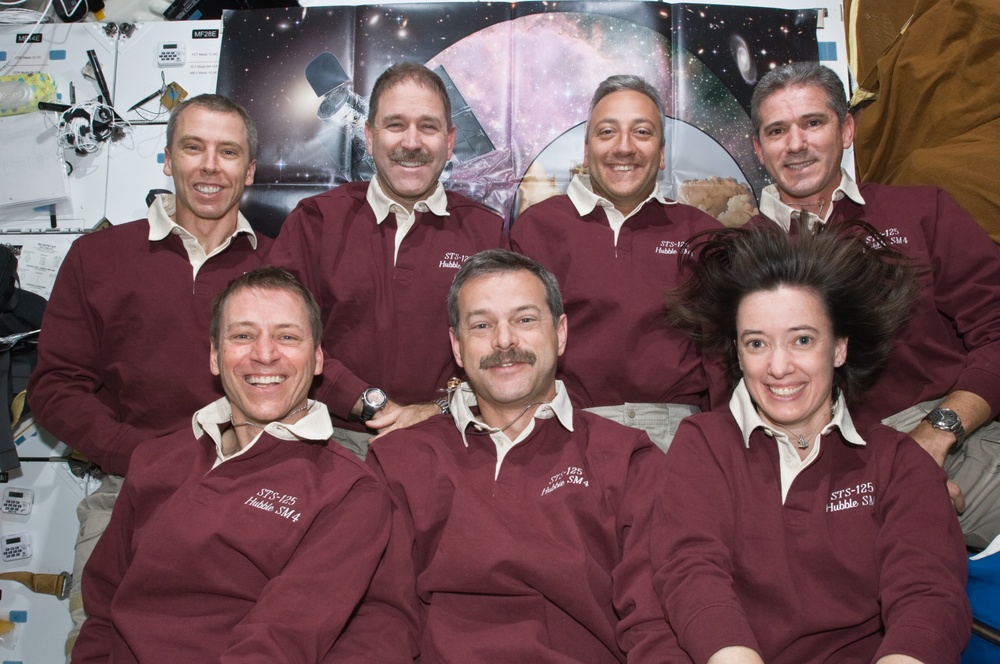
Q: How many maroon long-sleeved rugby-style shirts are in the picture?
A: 7